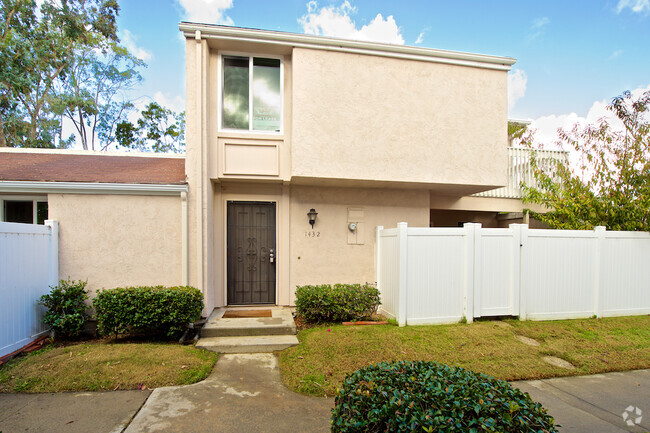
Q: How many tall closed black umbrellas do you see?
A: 0